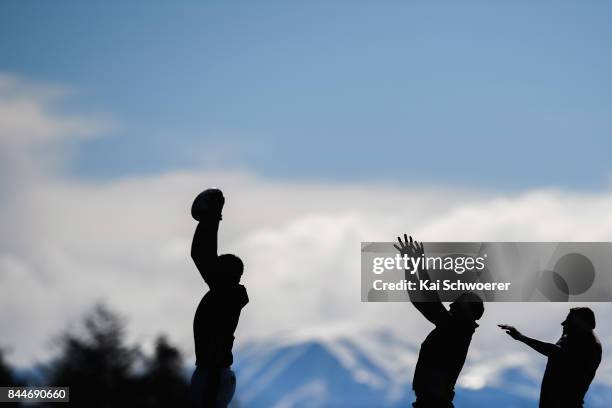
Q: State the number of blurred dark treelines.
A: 1